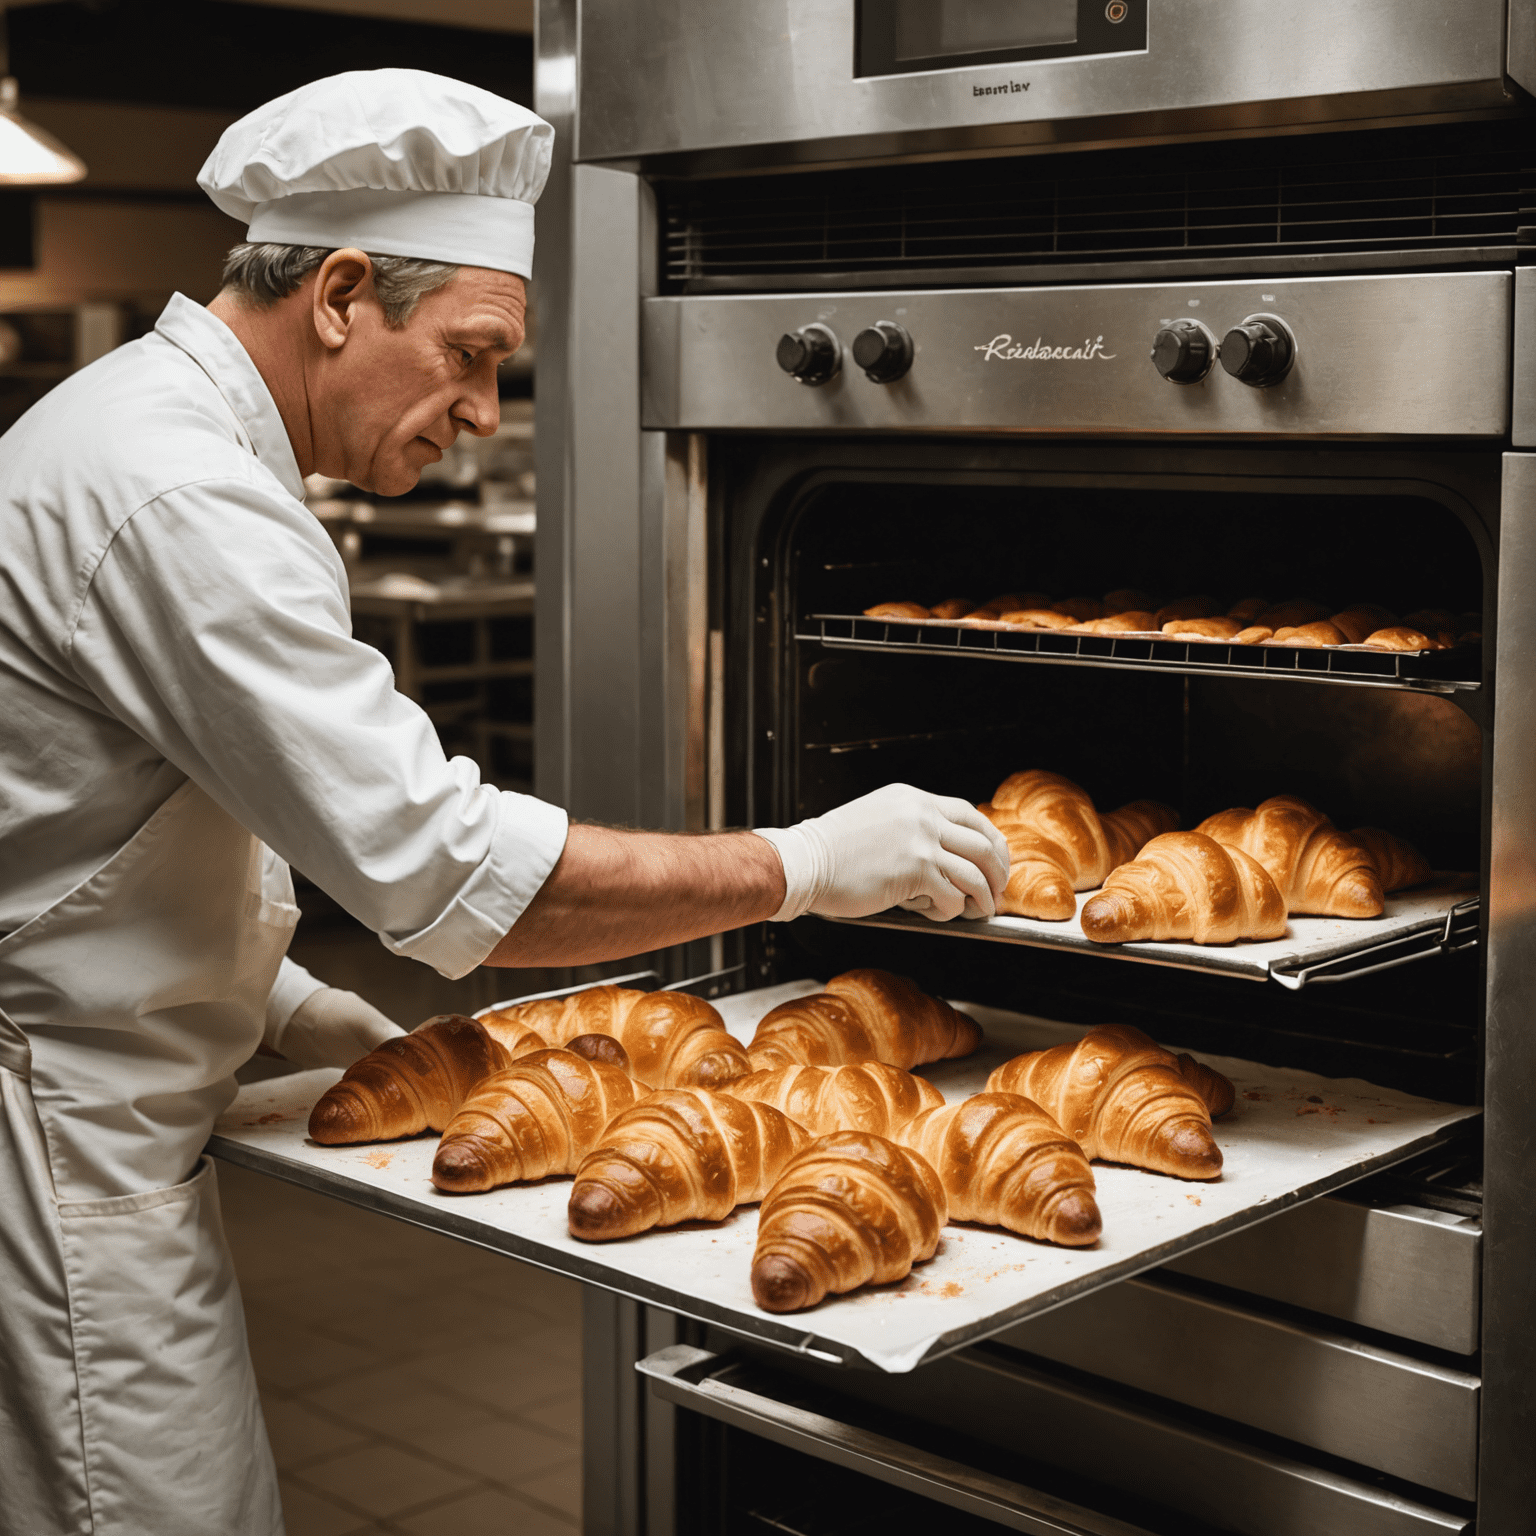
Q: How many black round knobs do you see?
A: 4